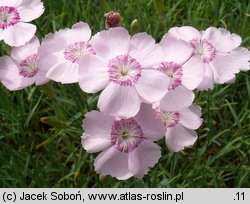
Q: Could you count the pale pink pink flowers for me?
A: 8